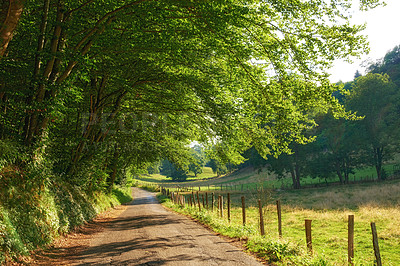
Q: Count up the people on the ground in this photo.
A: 0